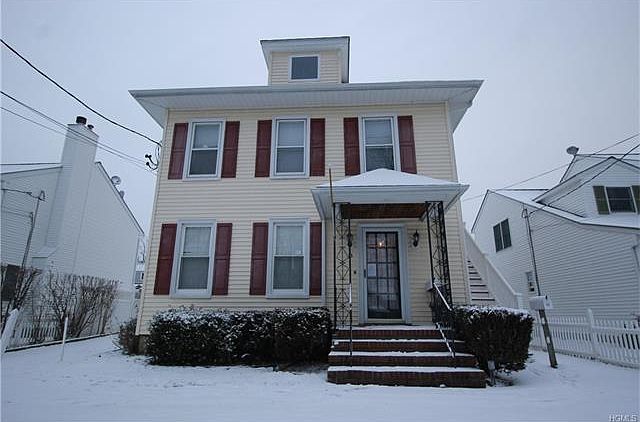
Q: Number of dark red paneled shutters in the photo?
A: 10